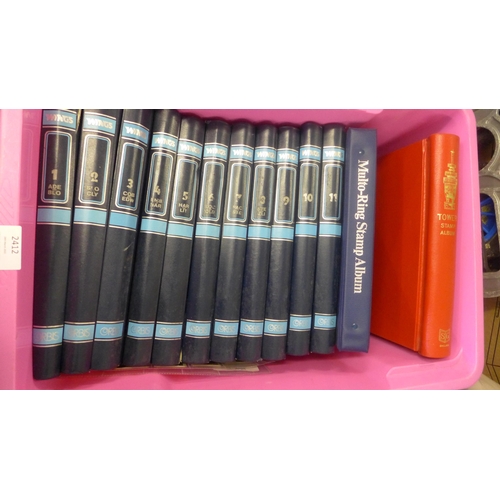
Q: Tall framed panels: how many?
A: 11